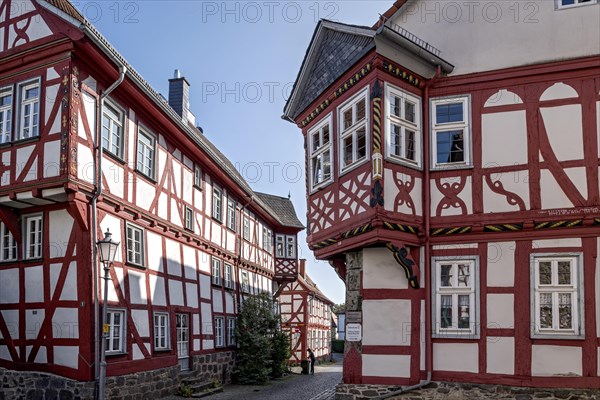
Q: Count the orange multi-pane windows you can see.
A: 0